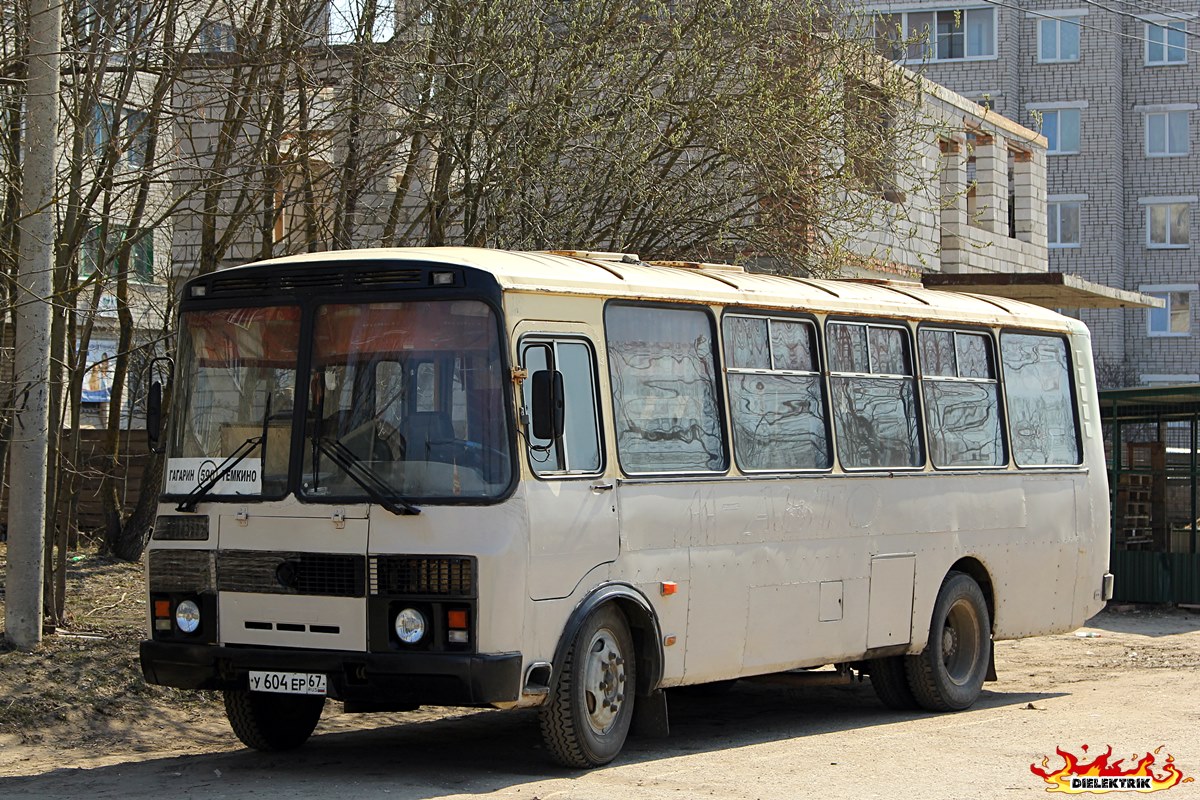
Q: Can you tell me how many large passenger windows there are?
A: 5